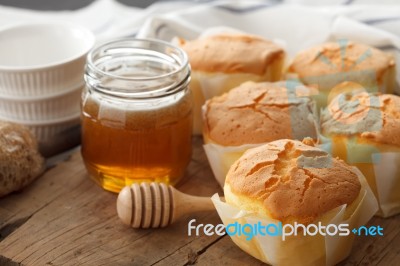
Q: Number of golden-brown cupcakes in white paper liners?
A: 5